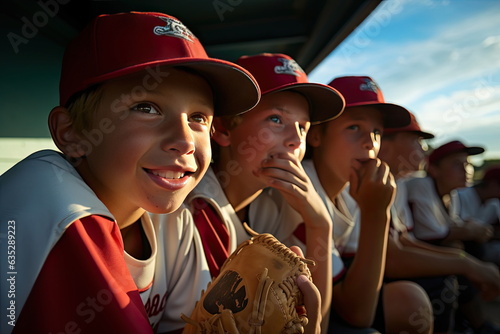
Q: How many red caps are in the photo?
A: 6